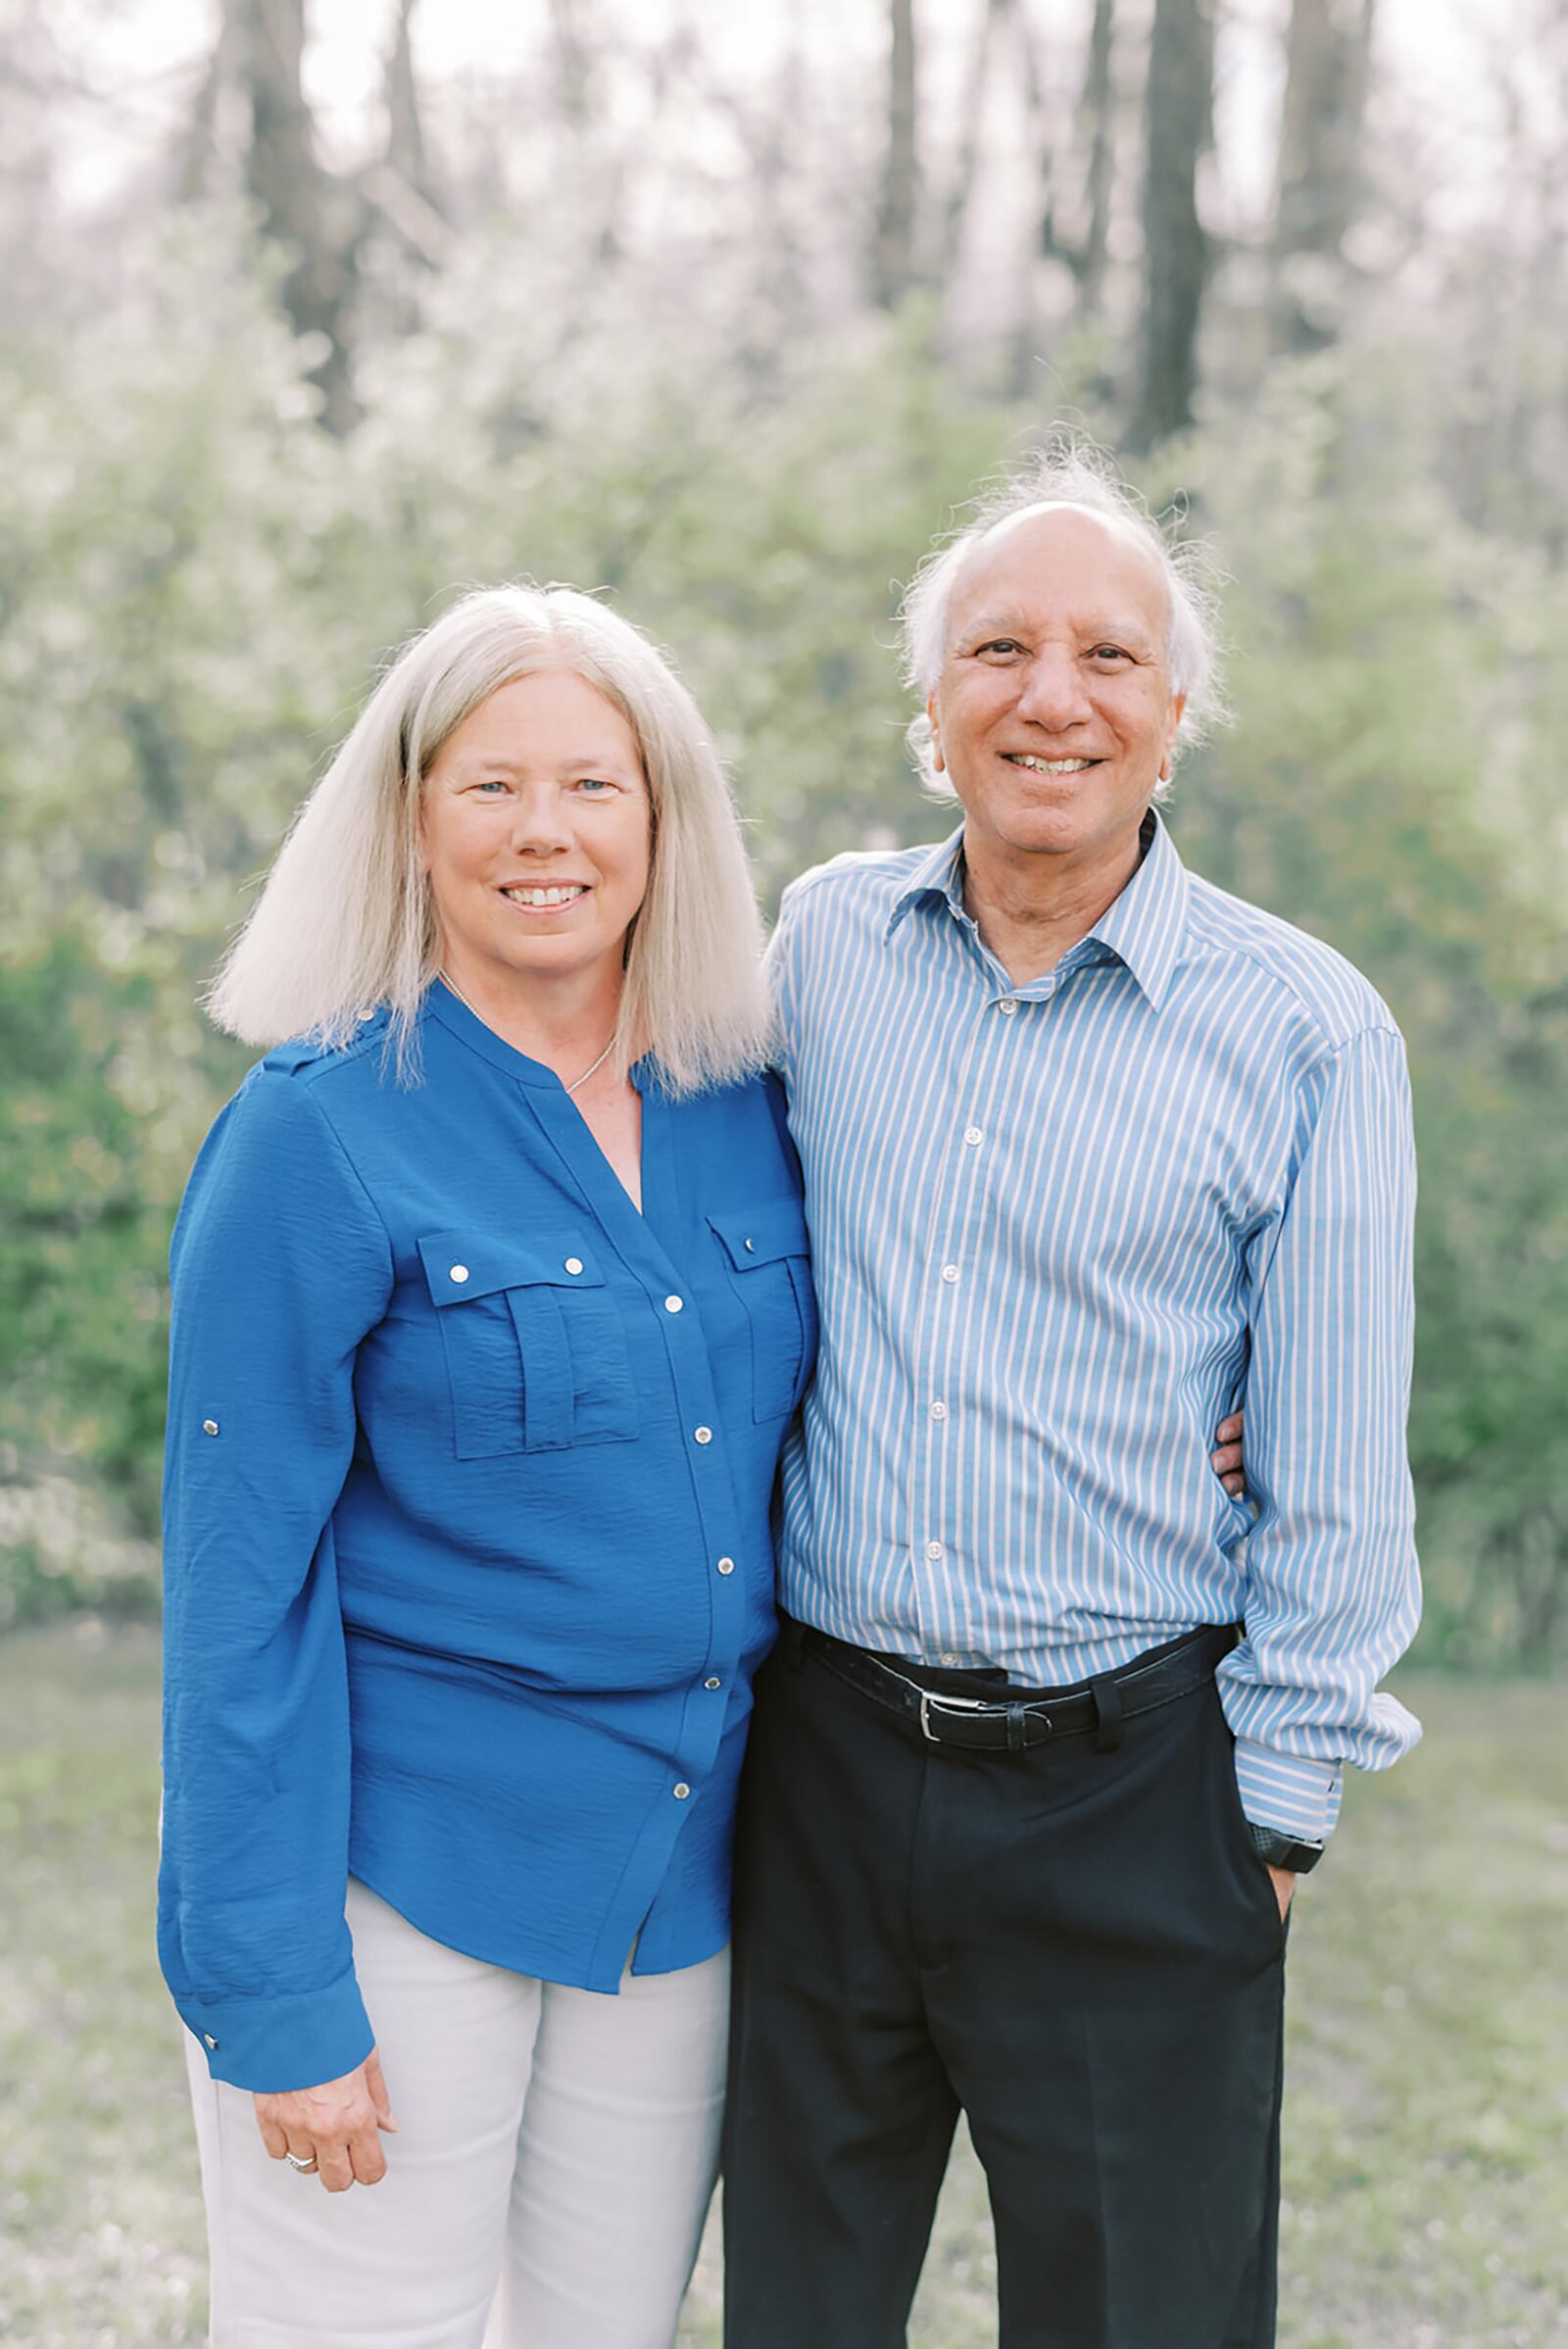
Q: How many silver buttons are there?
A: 11